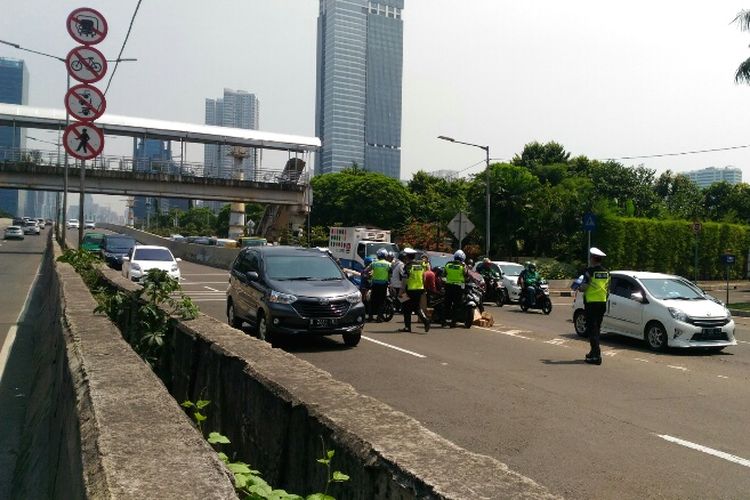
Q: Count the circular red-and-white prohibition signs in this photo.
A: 4